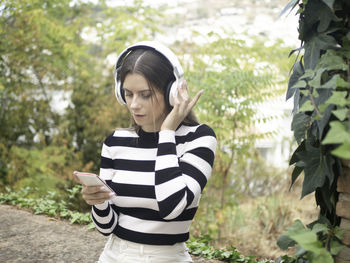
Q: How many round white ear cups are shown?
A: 2